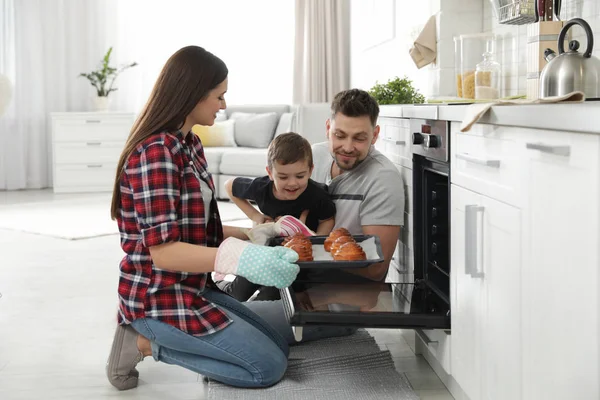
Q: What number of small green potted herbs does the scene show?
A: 1